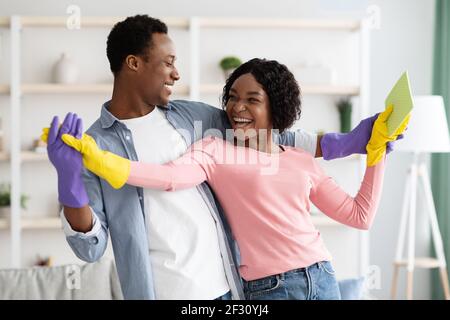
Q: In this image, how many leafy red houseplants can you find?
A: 0